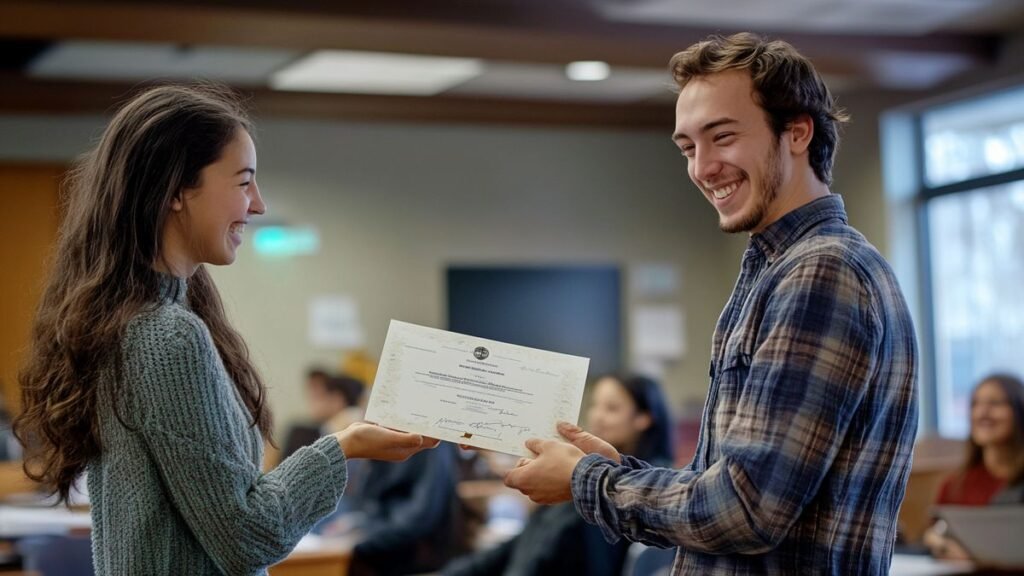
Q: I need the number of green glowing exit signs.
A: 1